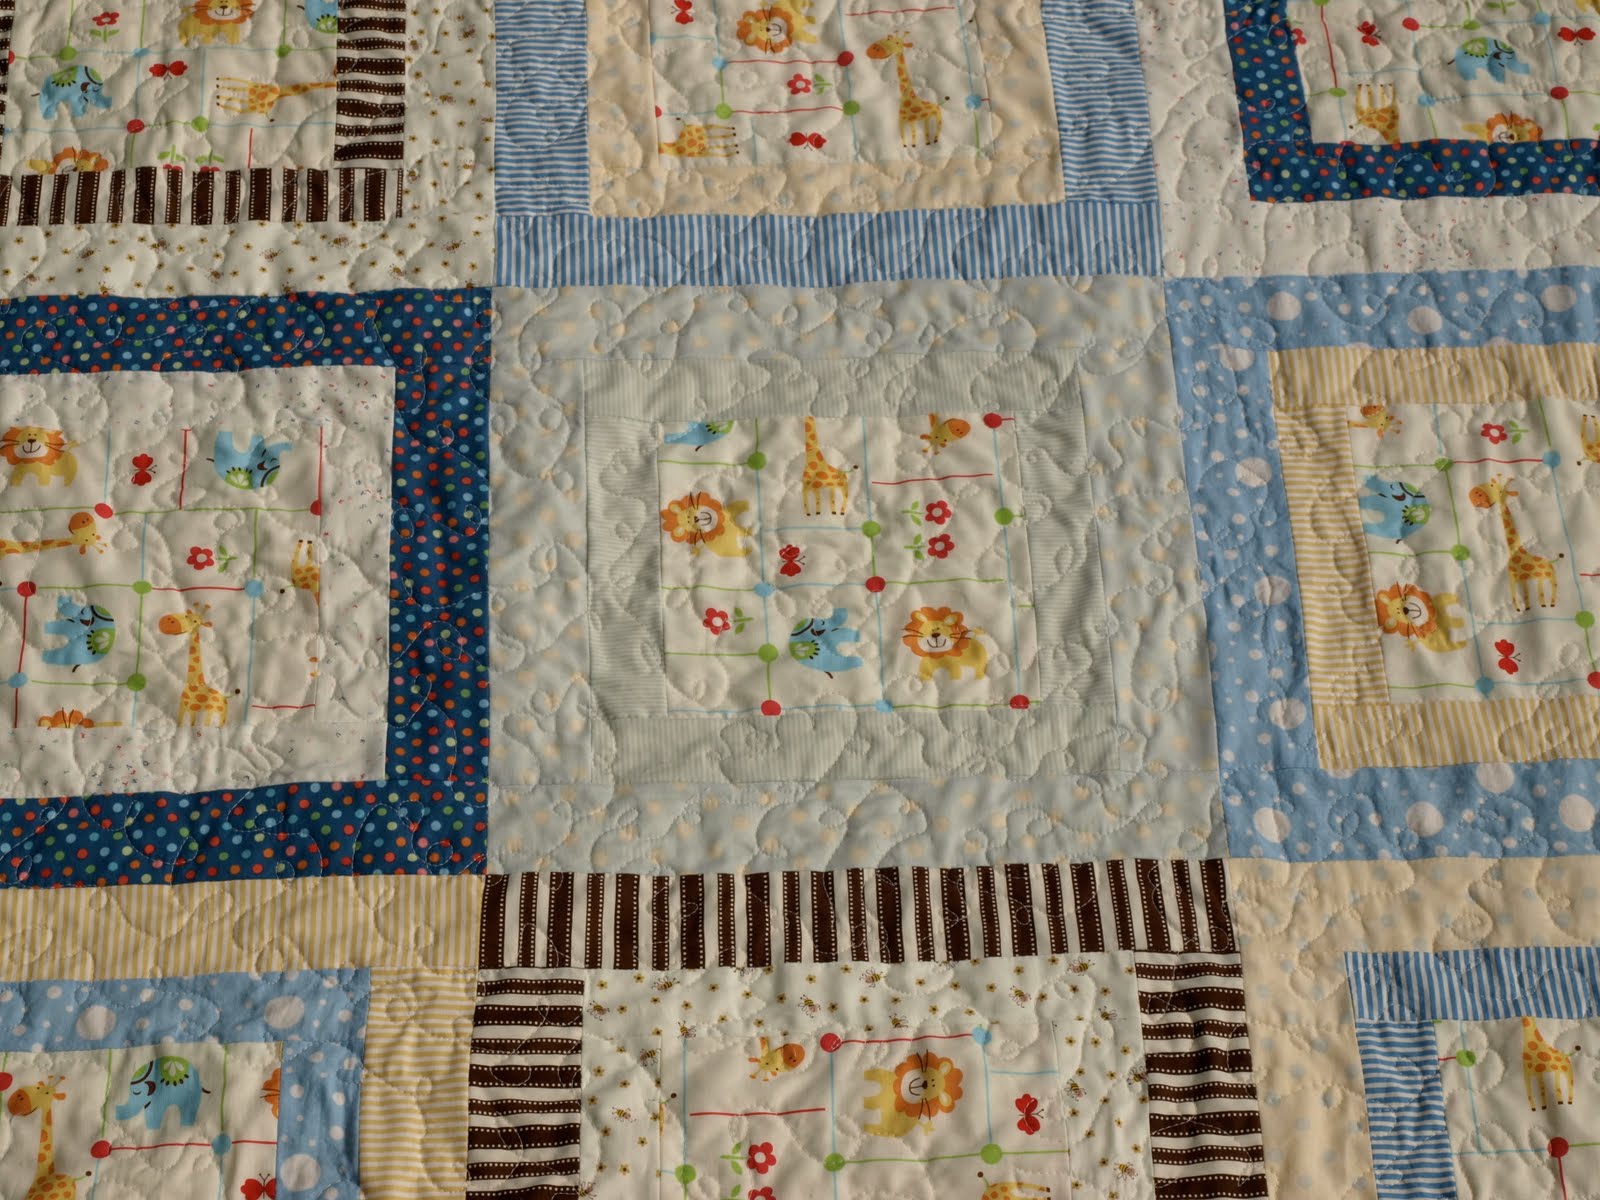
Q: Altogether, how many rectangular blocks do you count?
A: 9